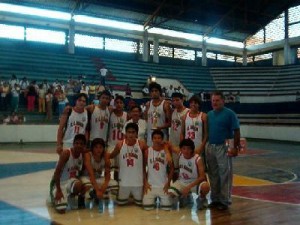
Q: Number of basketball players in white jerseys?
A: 11